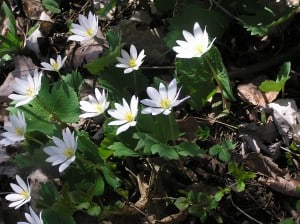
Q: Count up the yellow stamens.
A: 11